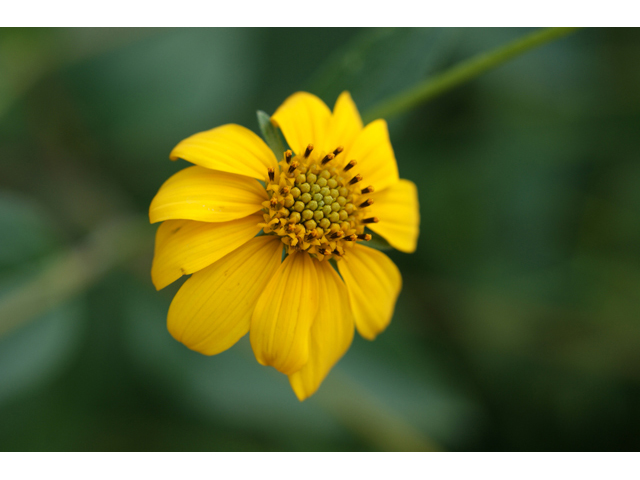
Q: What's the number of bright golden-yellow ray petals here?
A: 11